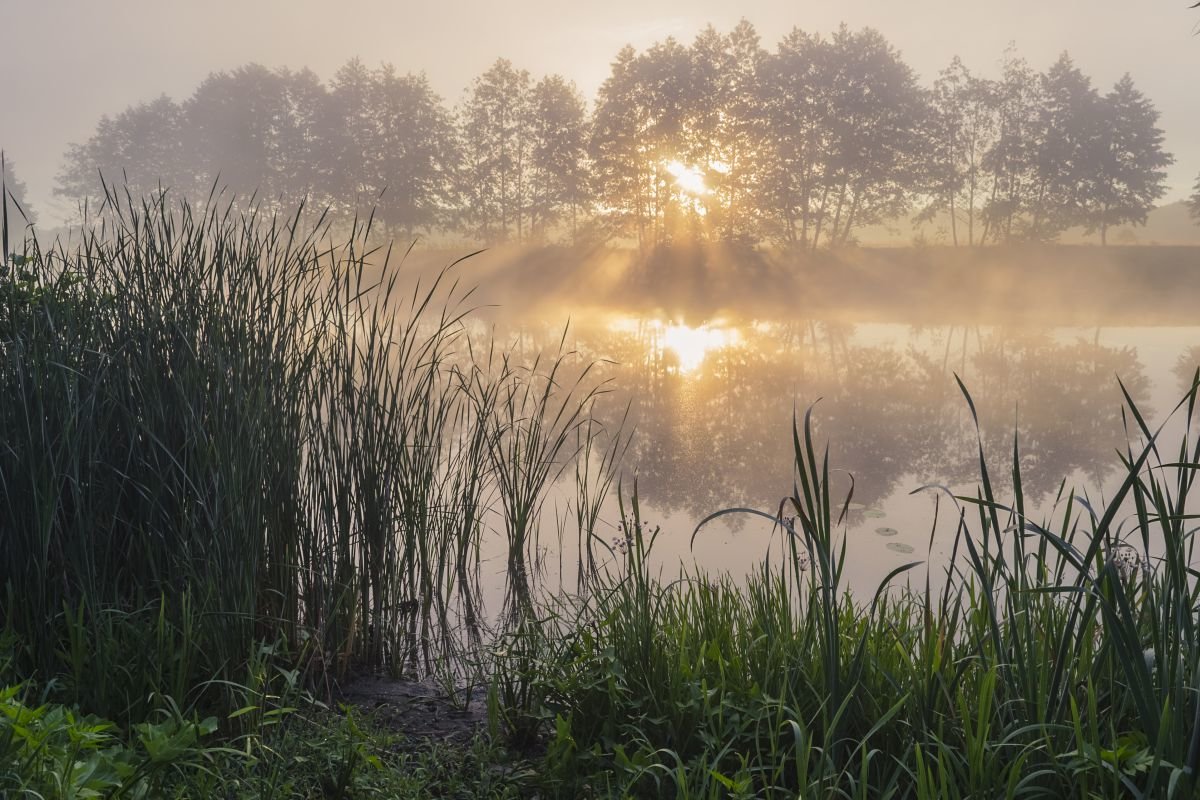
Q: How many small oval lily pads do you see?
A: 4